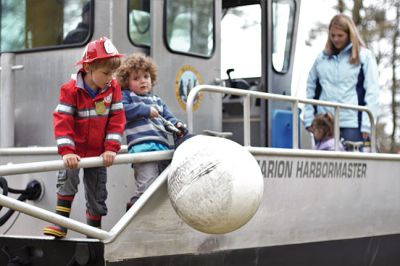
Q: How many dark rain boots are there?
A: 2